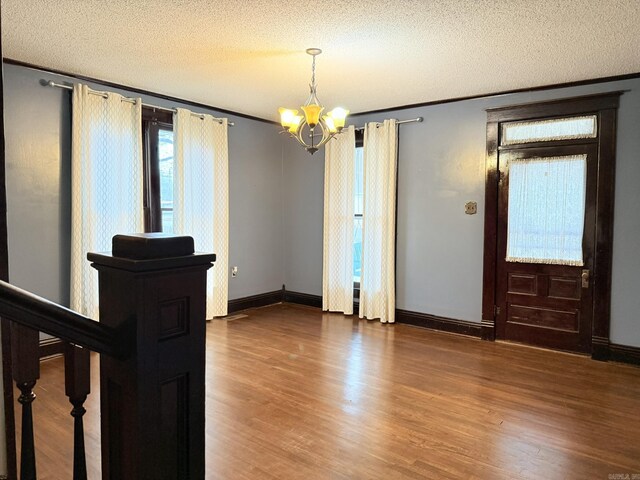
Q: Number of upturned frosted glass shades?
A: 5